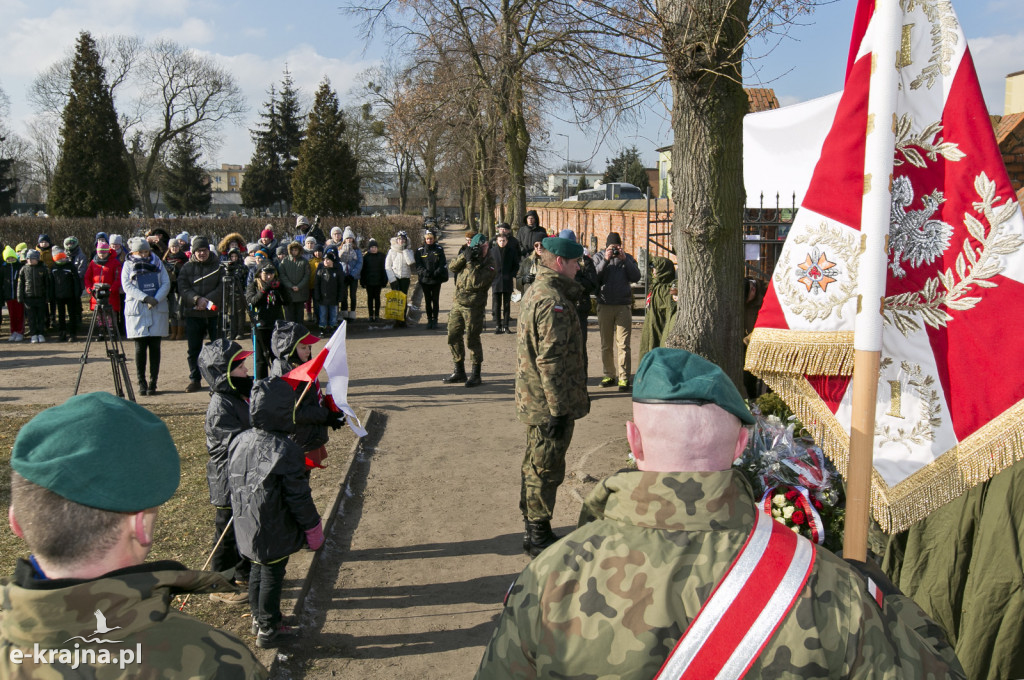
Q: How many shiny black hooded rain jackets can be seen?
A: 3